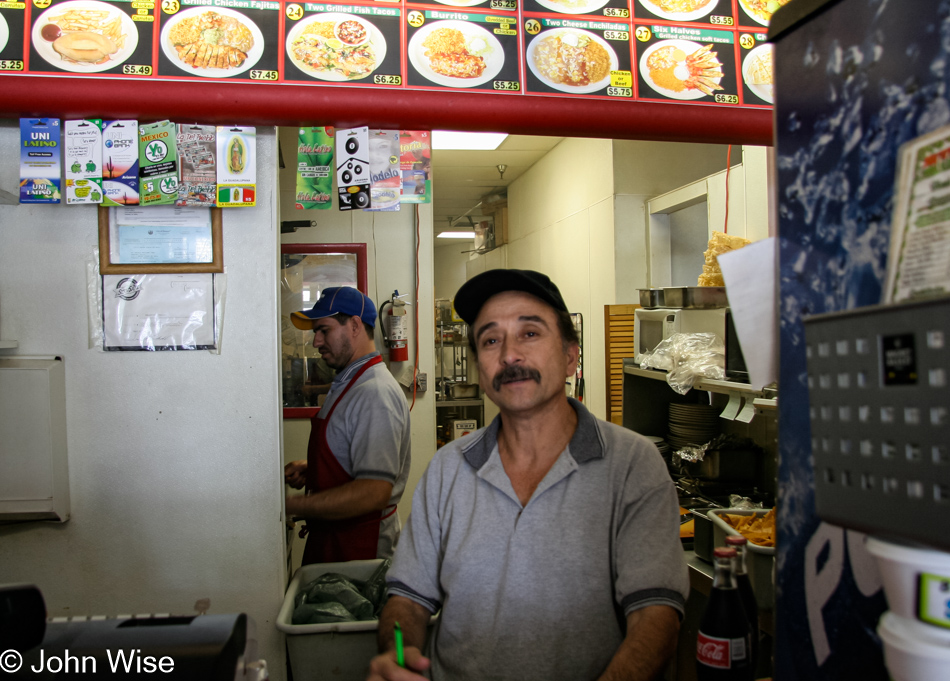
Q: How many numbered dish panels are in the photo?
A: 7